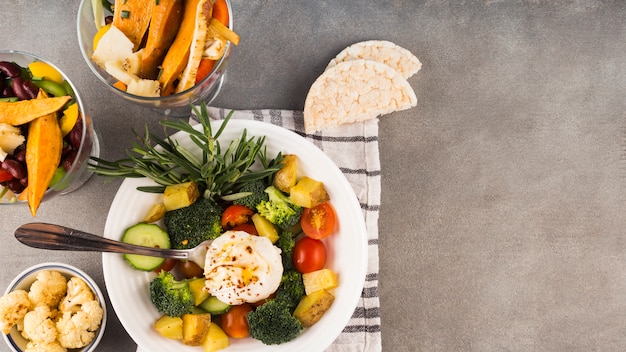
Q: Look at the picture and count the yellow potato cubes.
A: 11